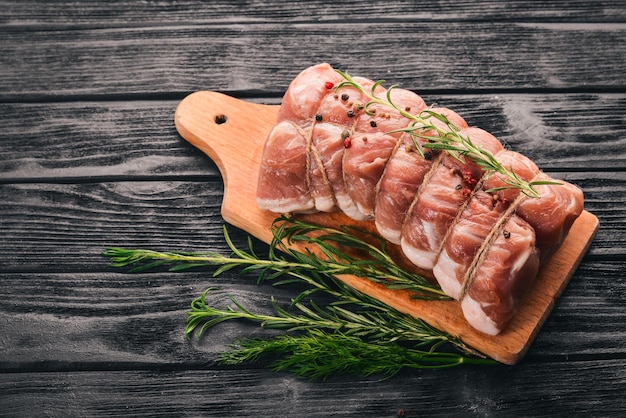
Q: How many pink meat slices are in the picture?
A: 7